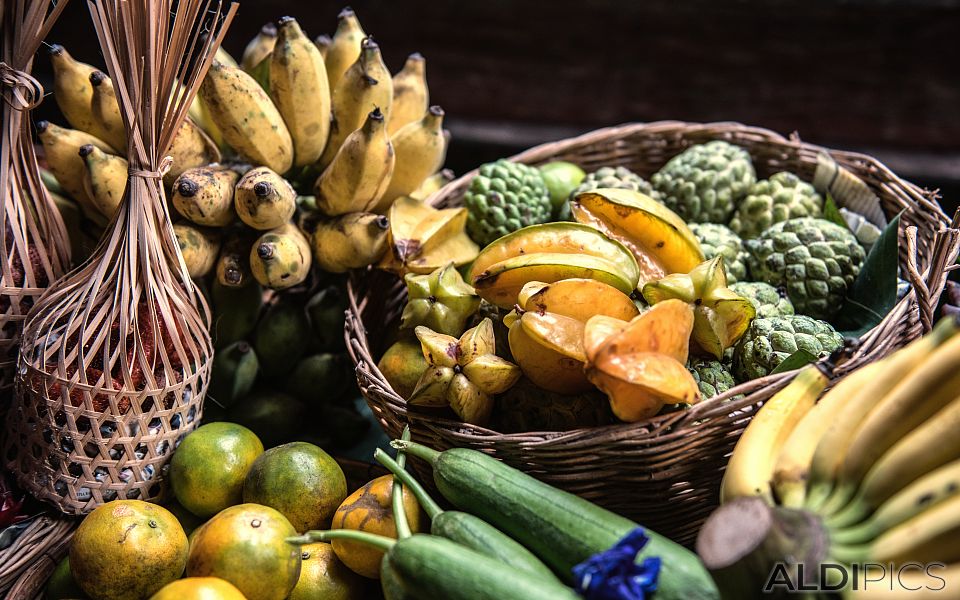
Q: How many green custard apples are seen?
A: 9